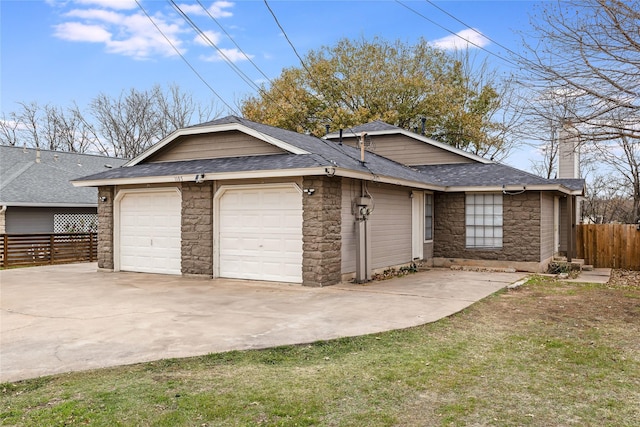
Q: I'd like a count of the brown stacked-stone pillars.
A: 3